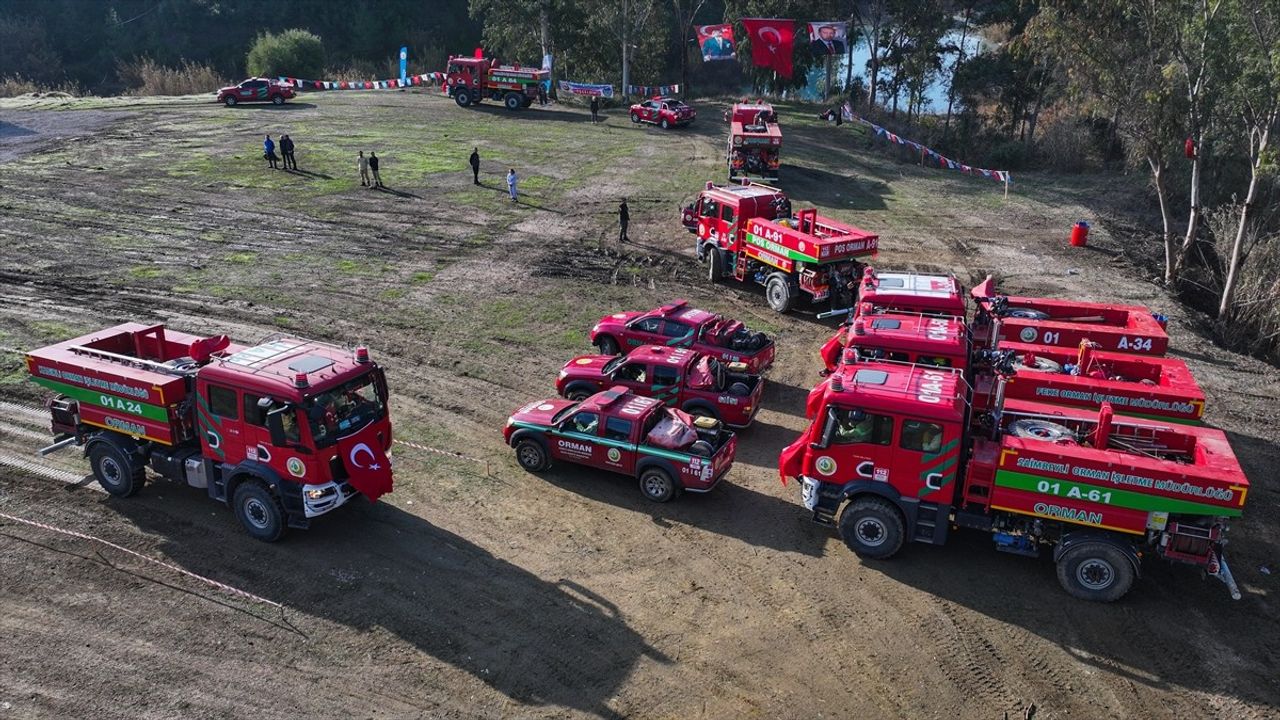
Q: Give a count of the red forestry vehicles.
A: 13